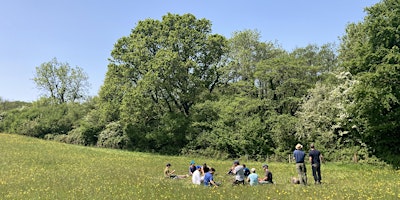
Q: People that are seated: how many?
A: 9